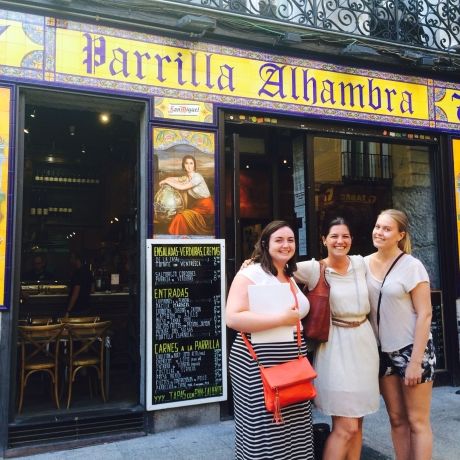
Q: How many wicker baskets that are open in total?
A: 0